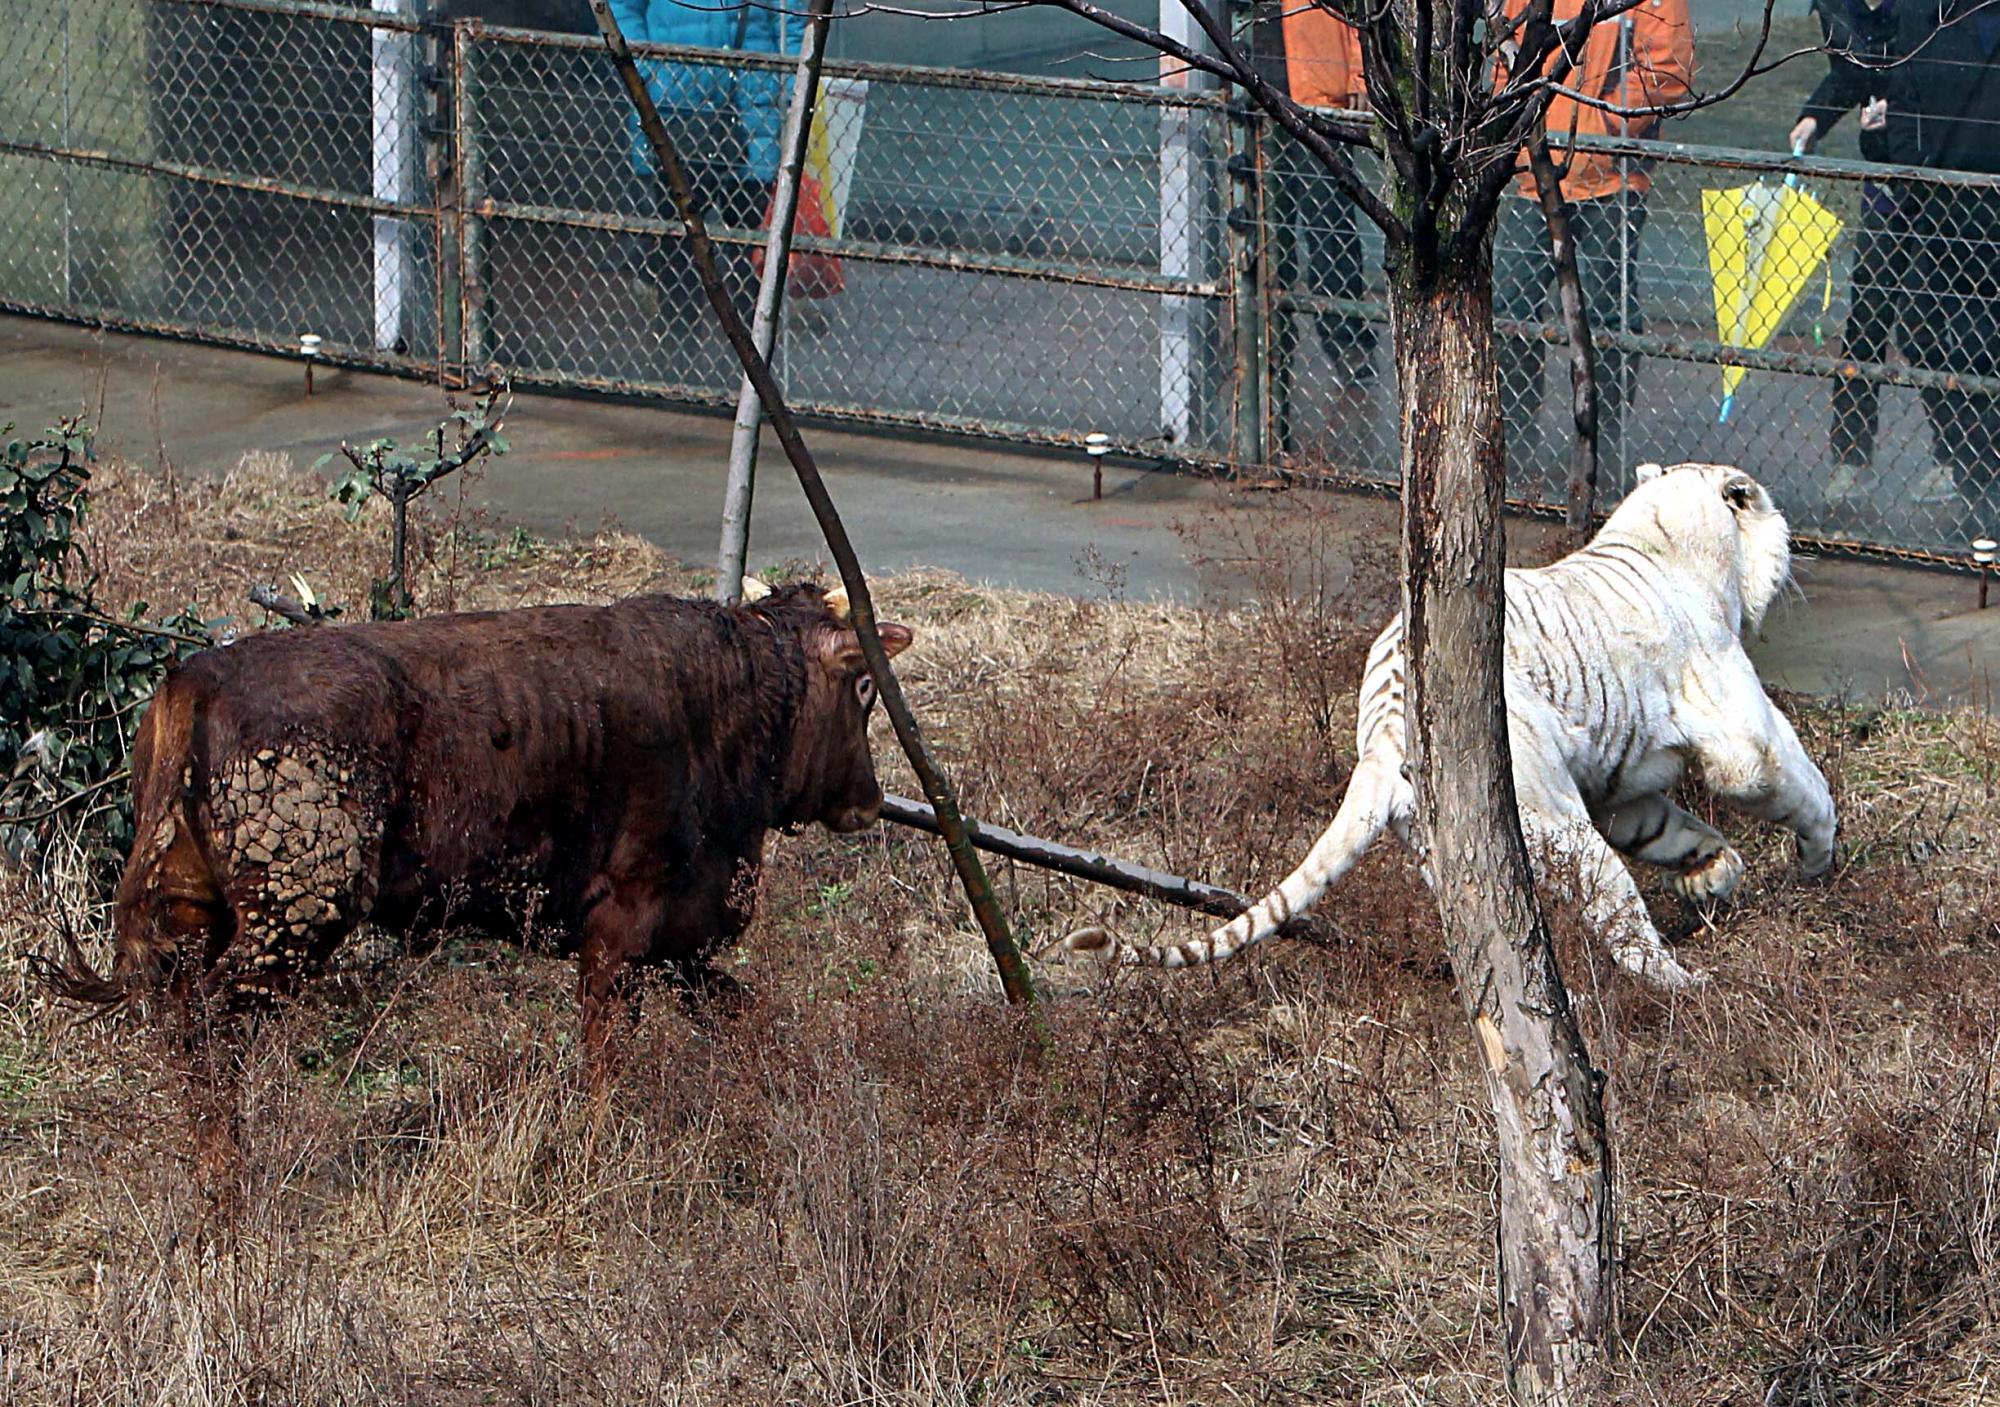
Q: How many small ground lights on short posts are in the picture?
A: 3